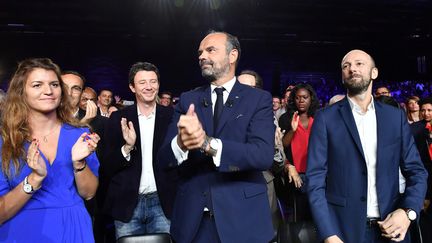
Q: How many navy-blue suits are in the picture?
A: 2